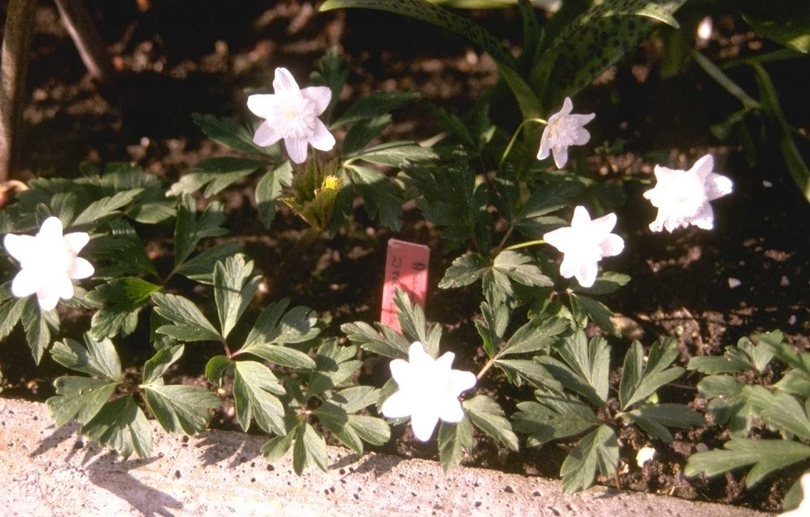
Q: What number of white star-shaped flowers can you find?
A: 6